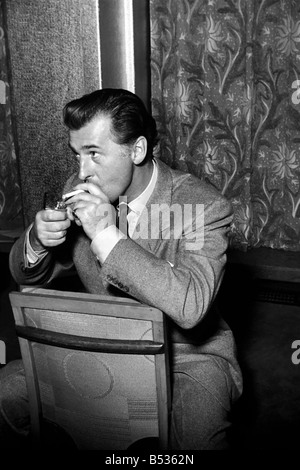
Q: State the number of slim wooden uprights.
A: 2